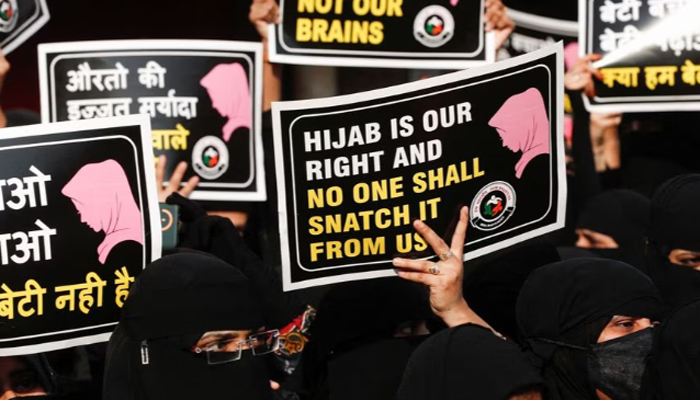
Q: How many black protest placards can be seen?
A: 7